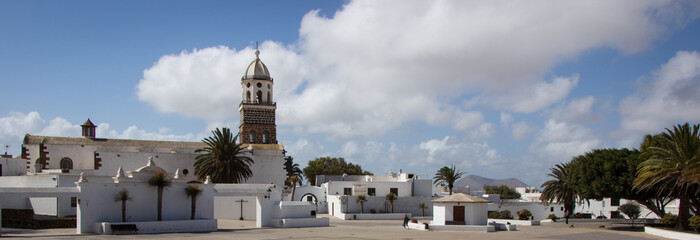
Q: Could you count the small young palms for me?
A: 6